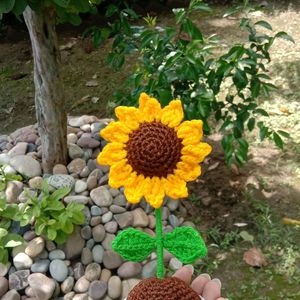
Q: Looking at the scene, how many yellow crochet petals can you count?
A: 12